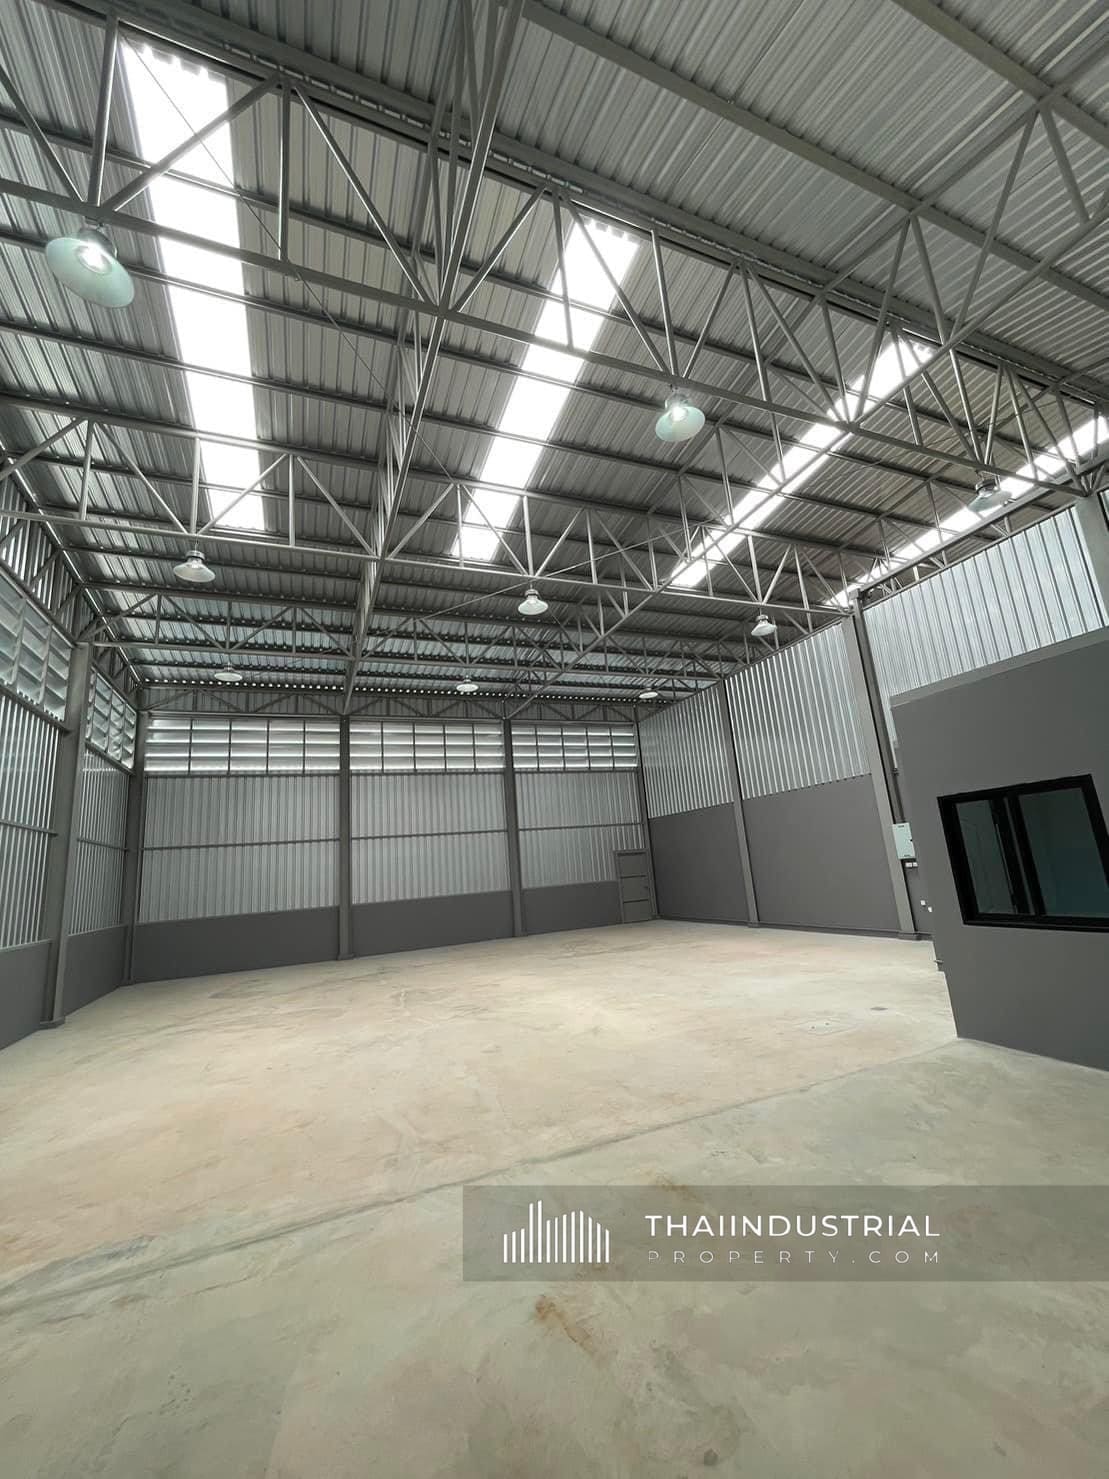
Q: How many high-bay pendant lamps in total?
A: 9